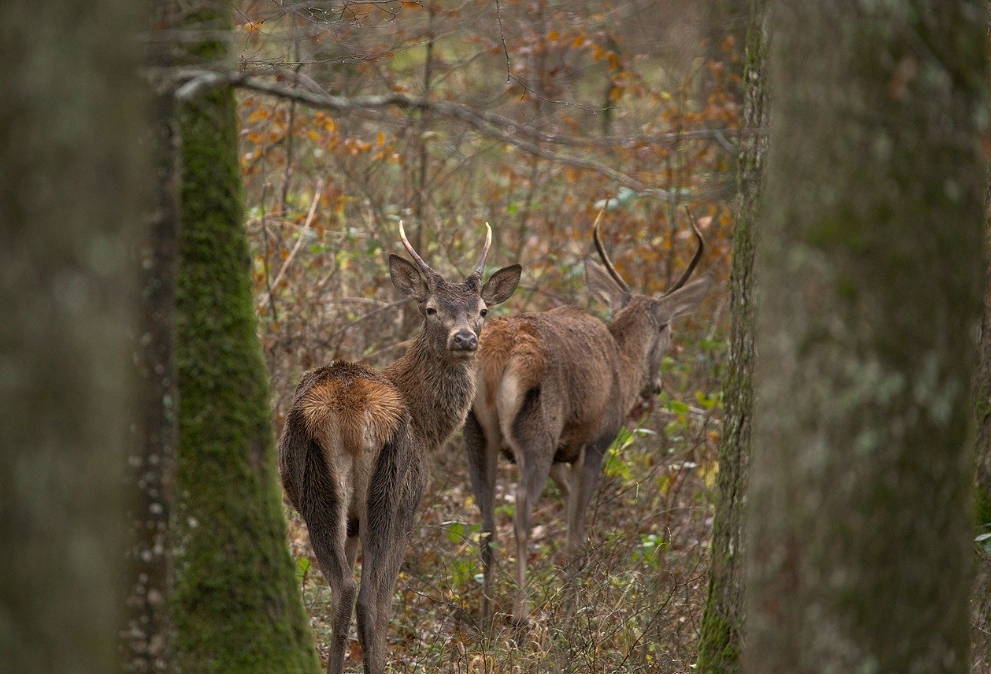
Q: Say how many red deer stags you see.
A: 2